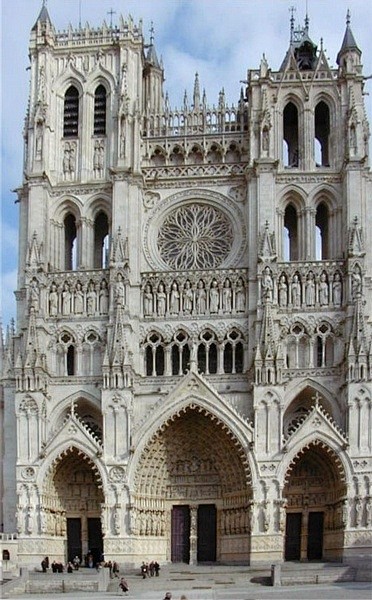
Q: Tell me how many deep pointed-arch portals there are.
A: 3